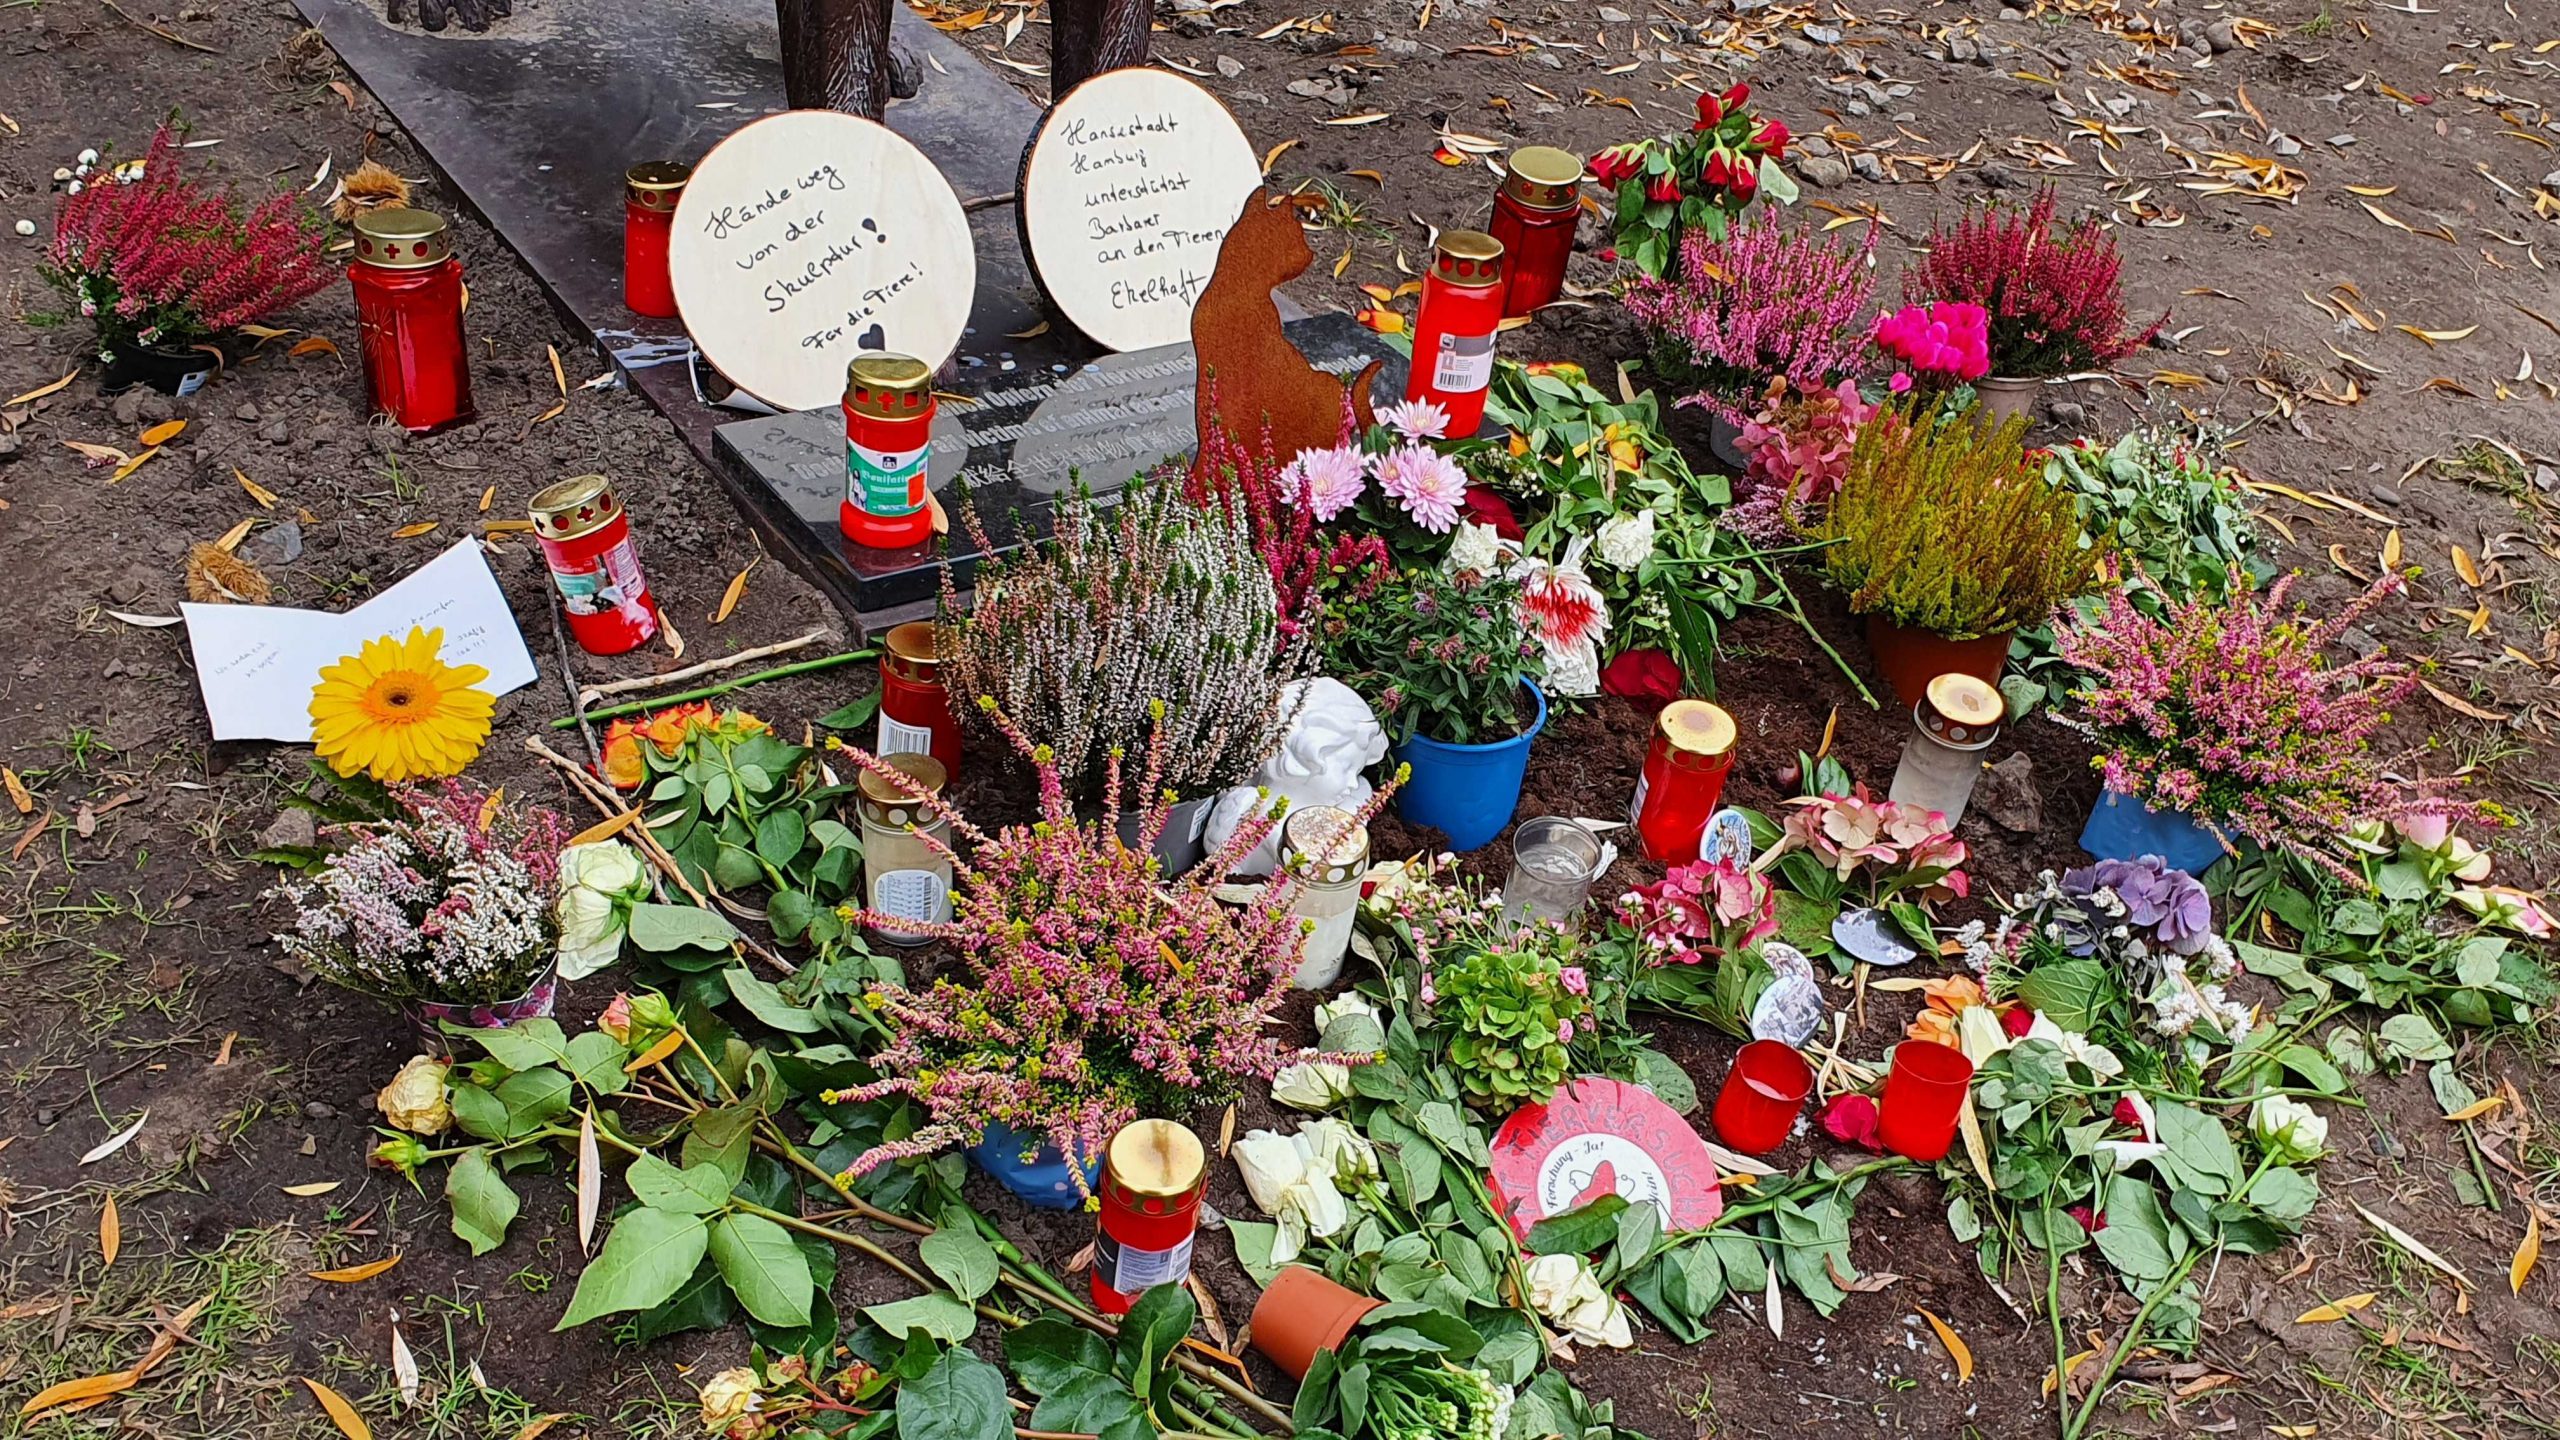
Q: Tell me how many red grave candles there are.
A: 11